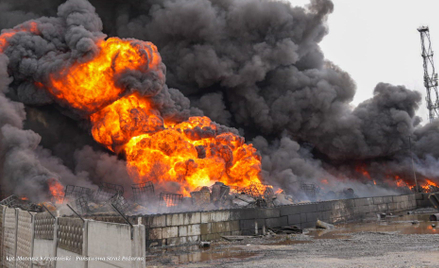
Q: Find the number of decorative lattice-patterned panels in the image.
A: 2